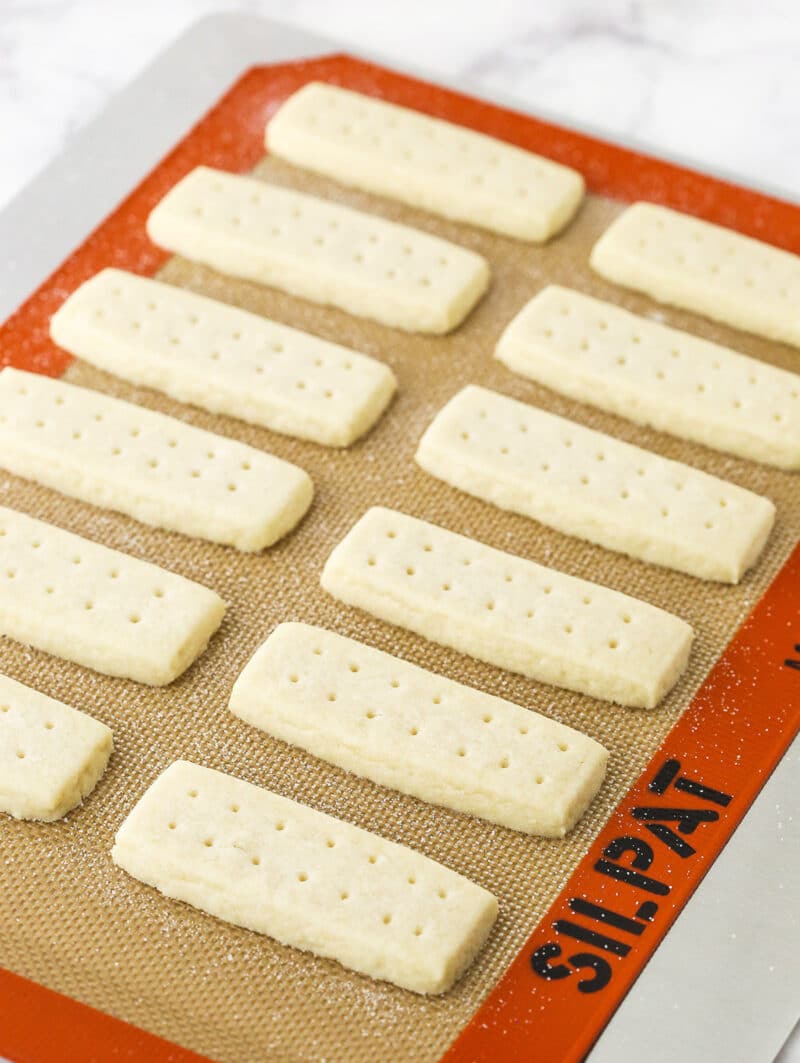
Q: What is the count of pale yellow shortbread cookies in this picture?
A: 12